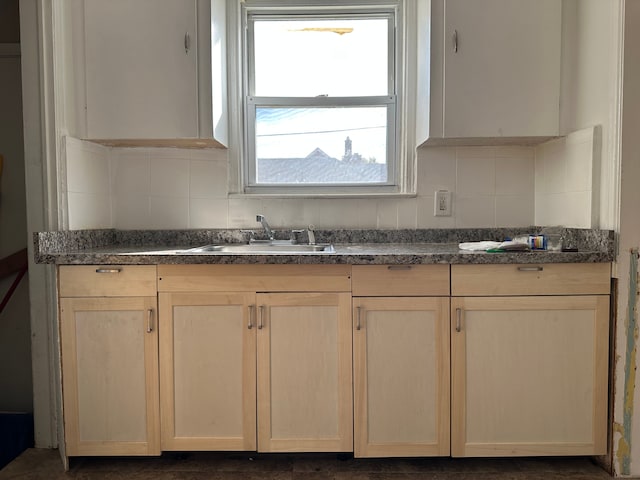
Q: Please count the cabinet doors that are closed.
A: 7